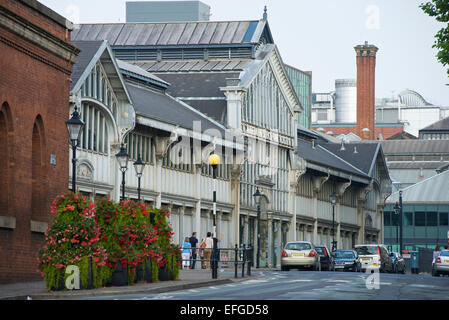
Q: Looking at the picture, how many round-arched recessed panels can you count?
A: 2